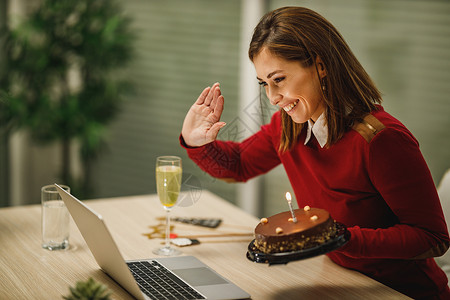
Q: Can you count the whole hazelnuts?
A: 5